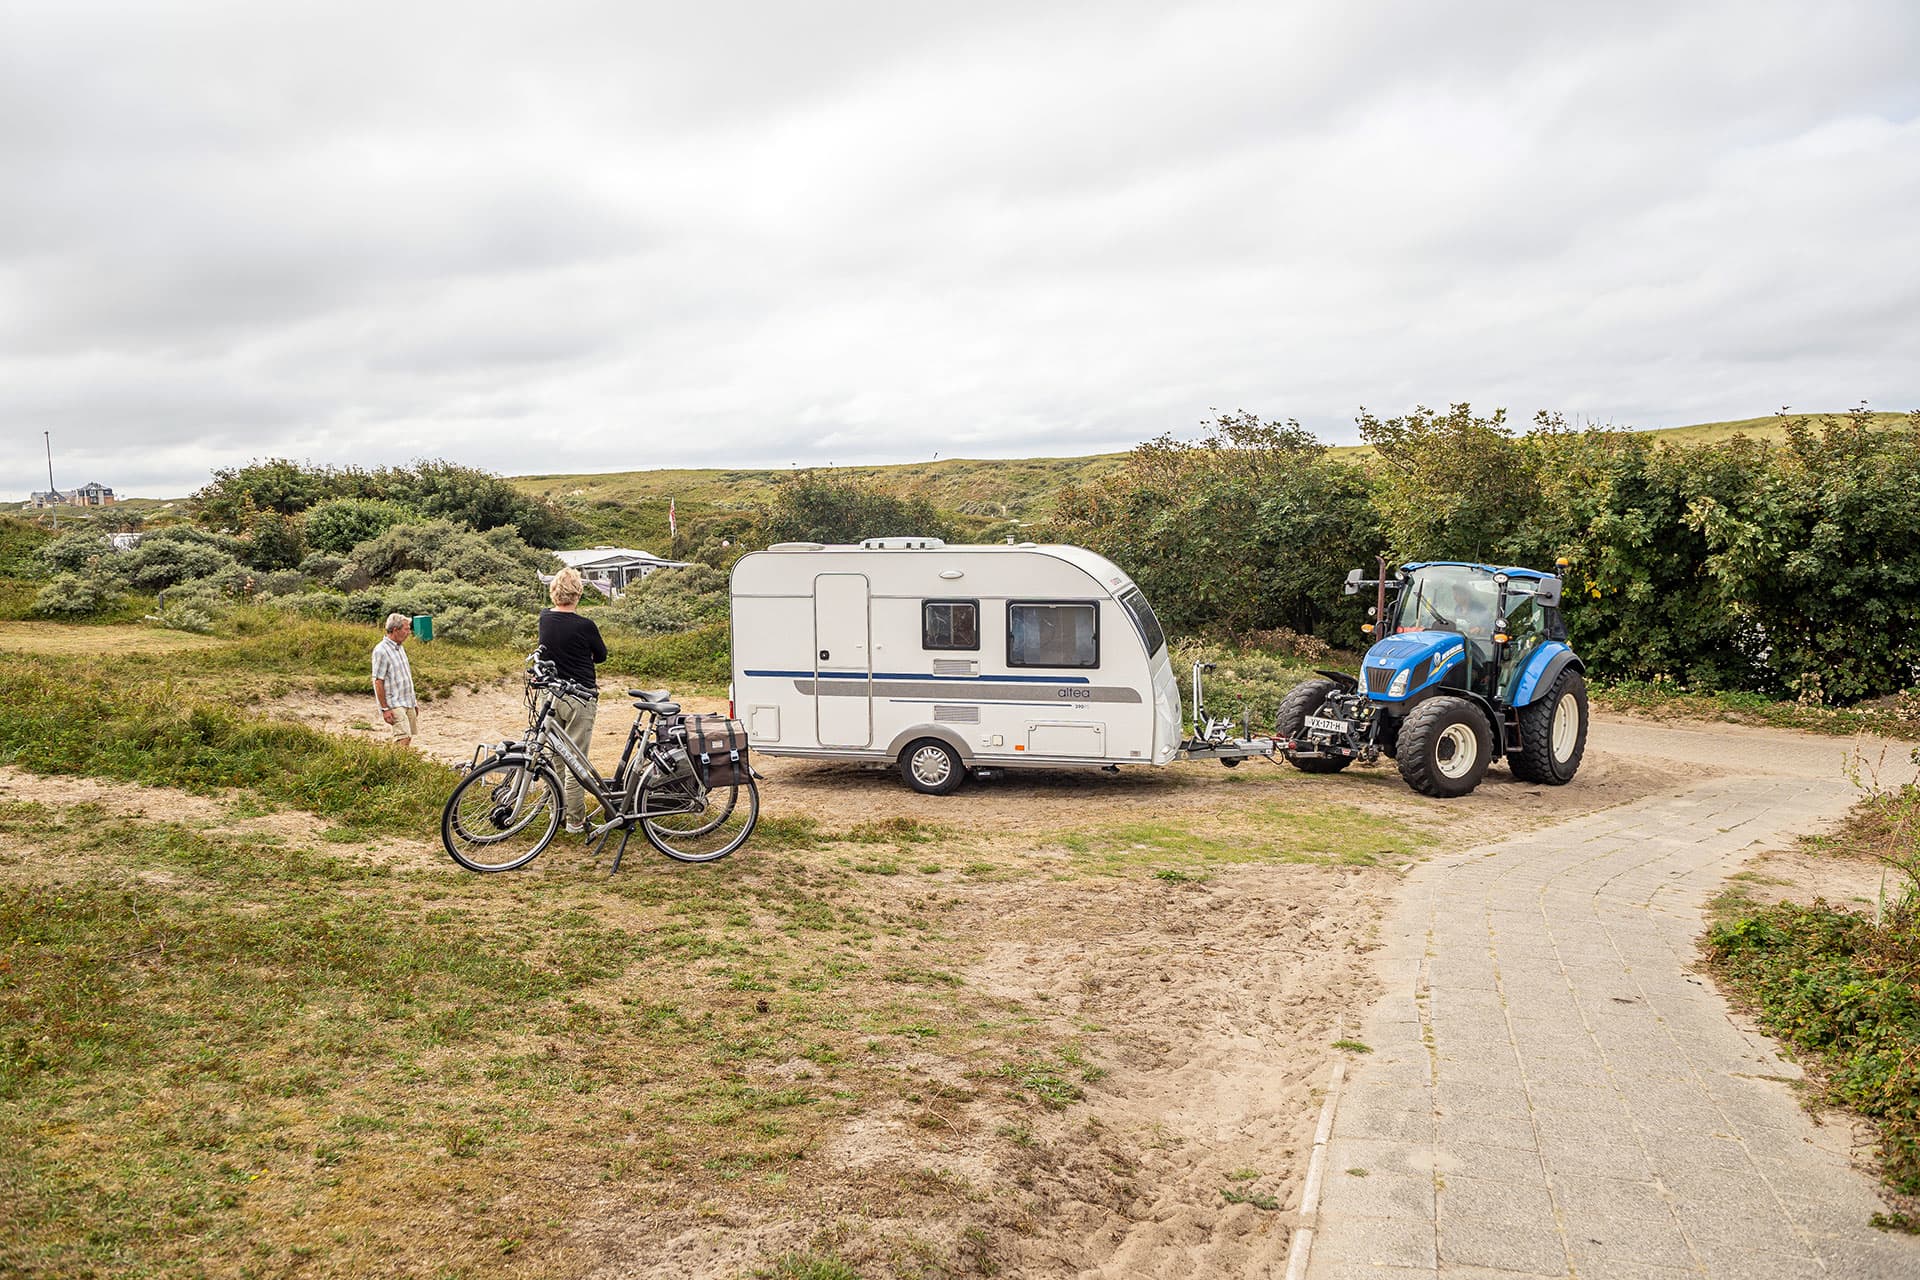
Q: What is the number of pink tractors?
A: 0